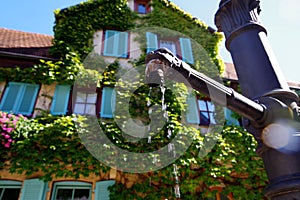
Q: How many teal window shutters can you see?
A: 12